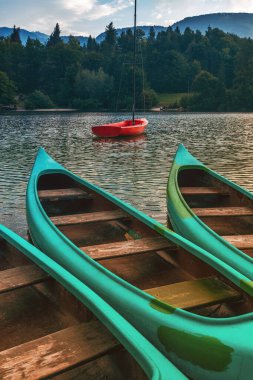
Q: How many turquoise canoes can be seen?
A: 3